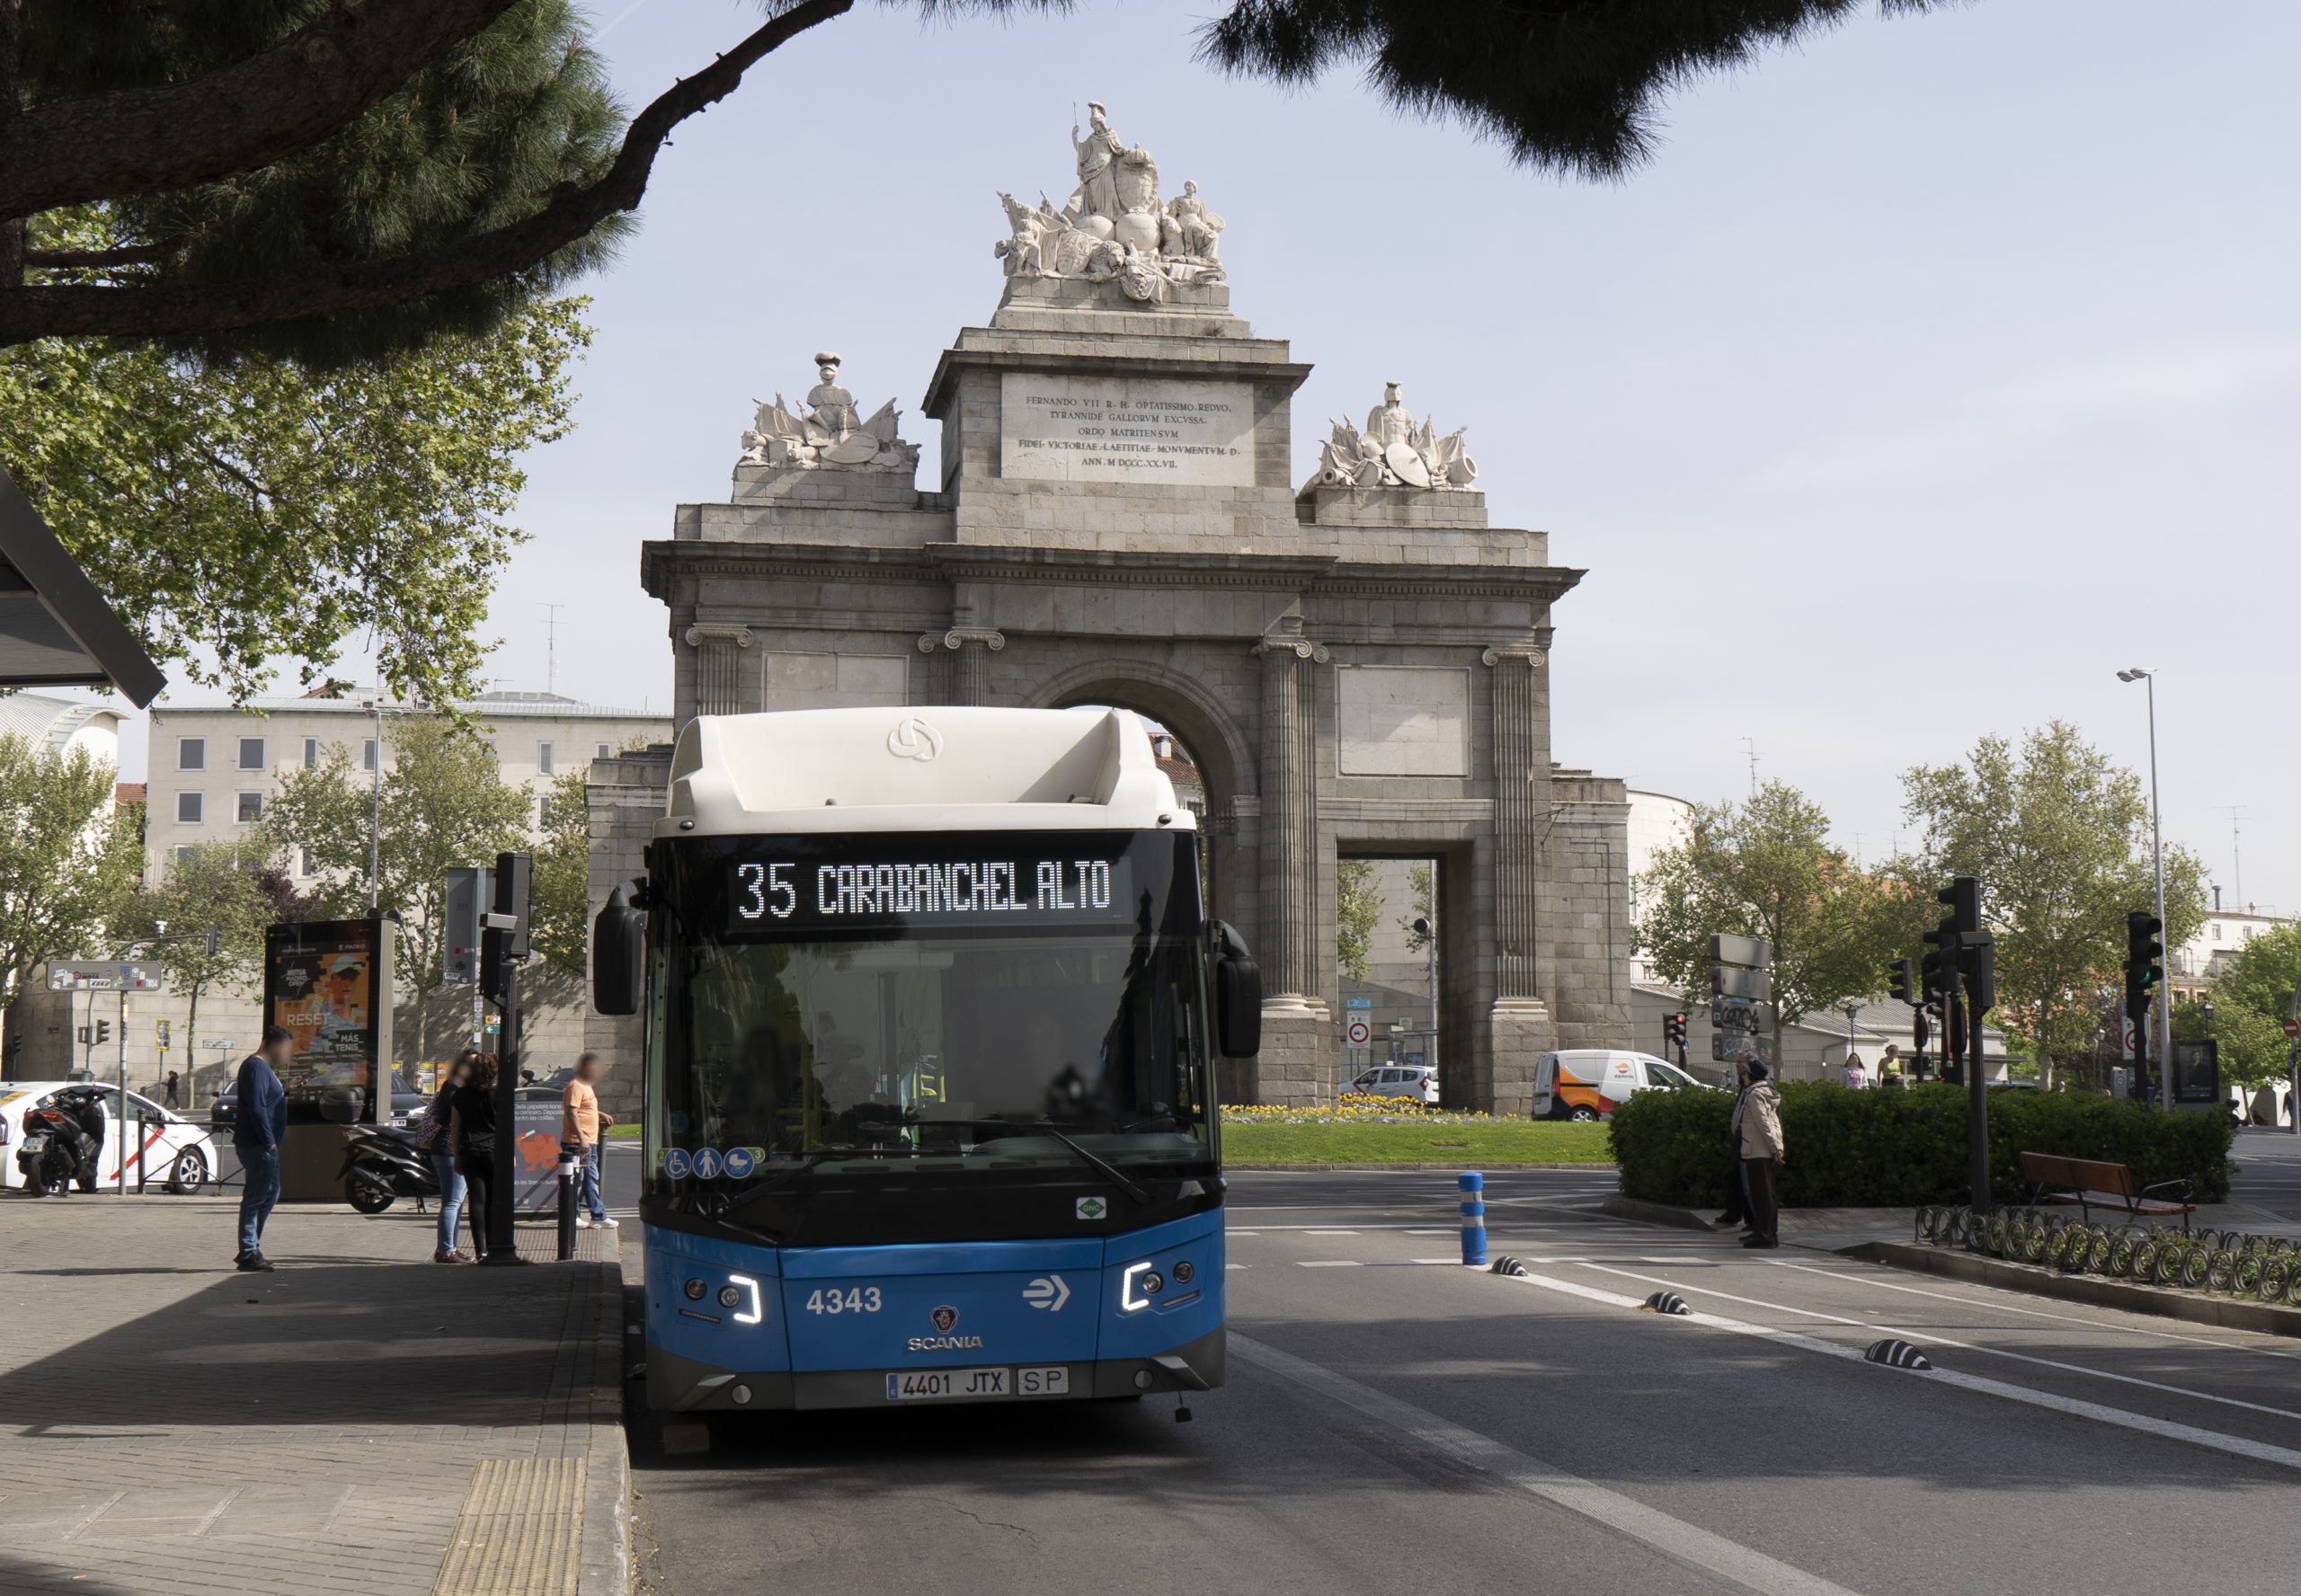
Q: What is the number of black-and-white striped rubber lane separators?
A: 3